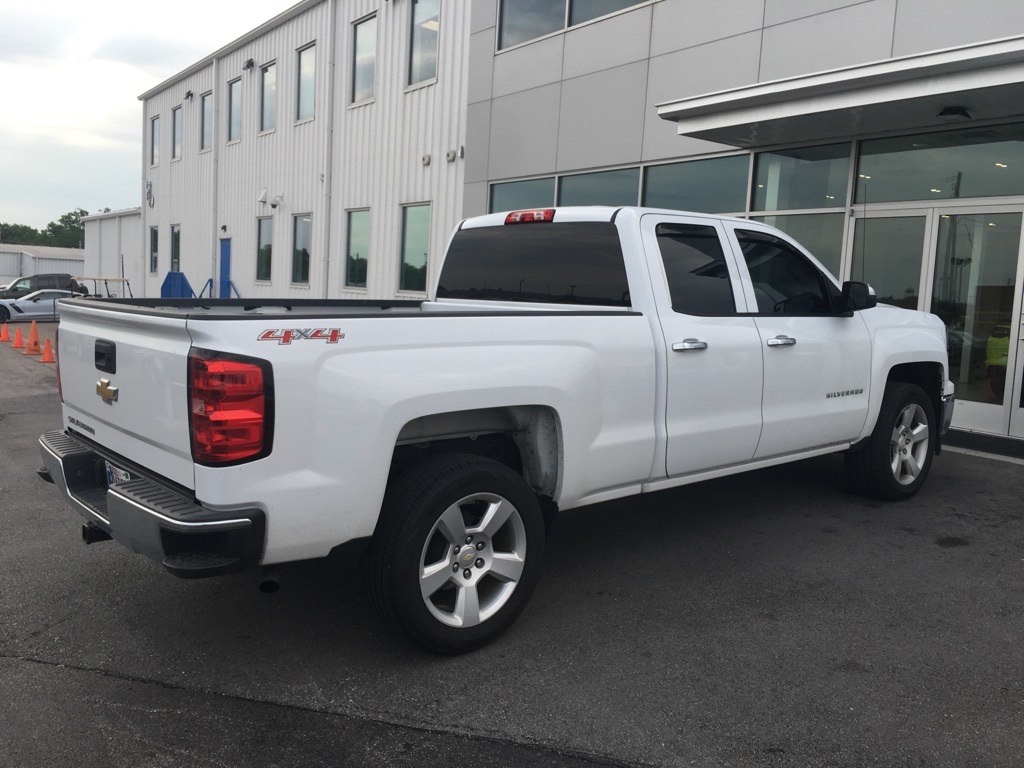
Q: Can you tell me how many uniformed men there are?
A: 0